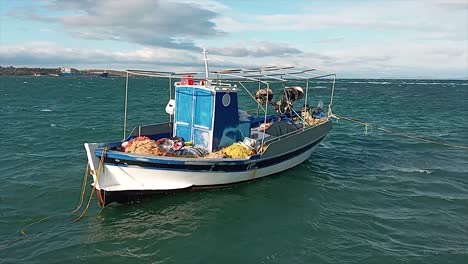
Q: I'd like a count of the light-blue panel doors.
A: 2